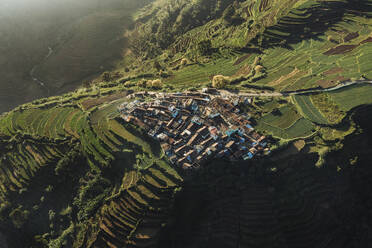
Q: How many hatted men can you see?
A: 0